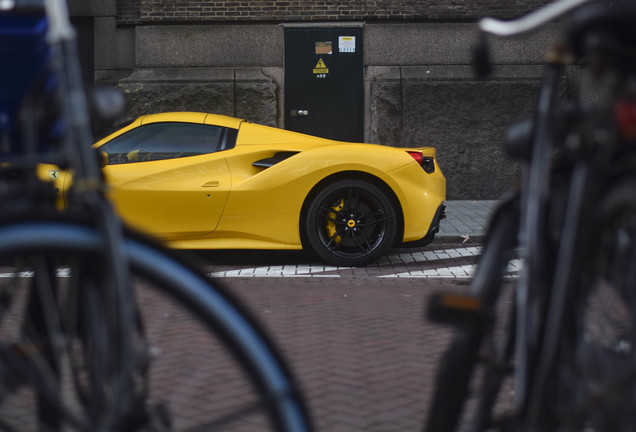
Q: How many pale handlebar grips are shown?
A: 1